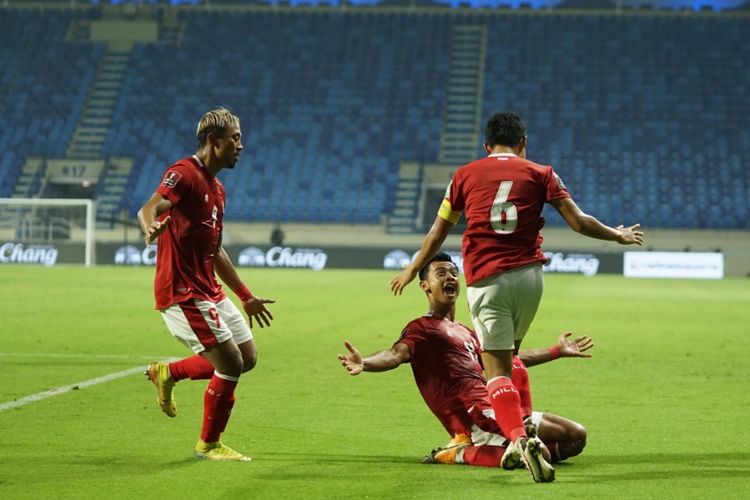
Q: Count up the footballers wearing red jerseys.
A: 3